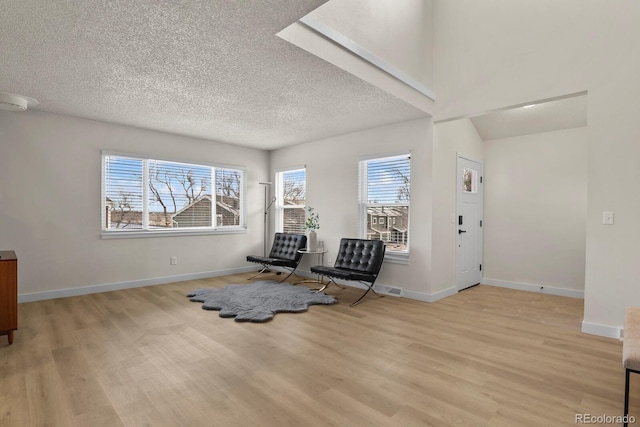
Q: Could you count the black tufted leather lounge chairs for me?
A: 2